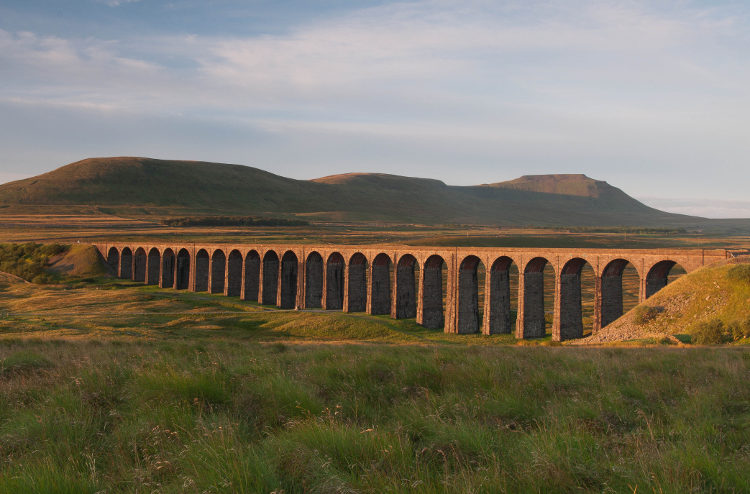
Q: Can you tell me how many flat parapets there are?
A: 1